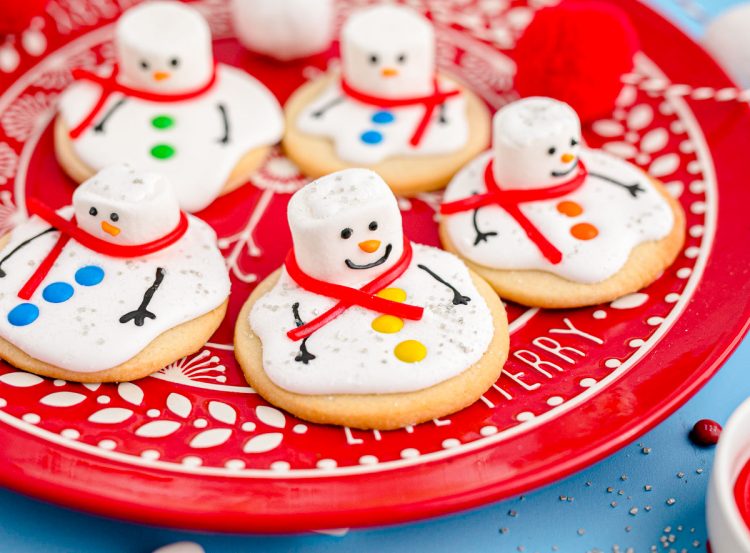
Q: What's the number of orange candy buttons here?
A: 2